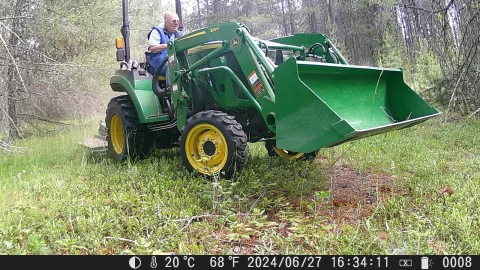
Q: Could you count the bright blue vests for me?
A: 1